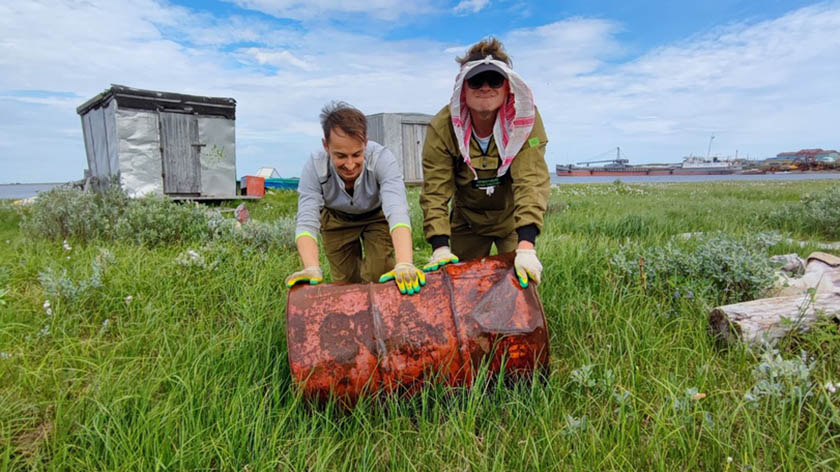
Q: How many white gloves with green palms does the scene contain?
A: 4